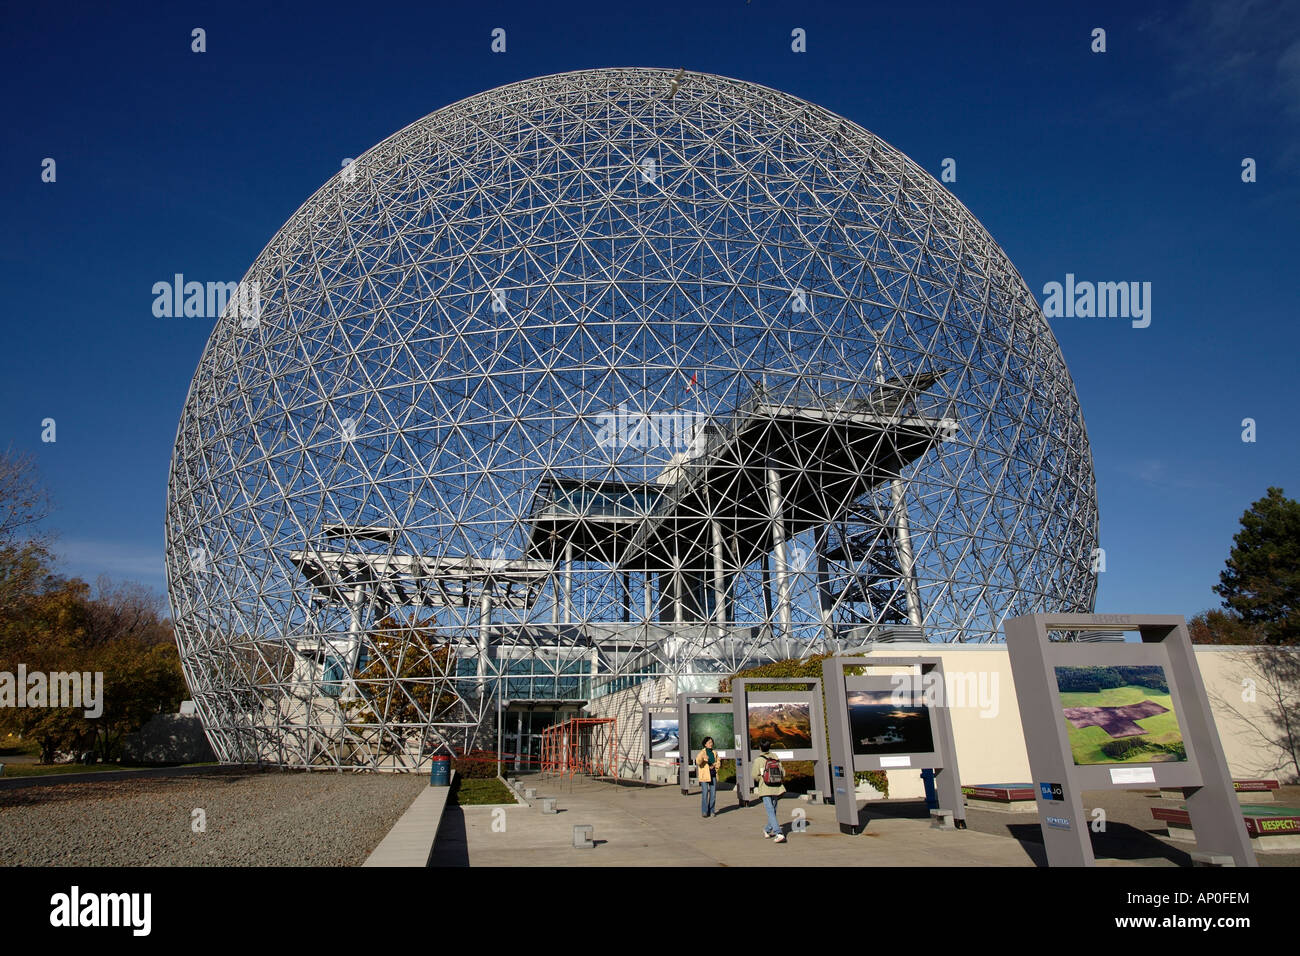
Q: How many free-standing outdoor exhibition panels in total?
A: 5